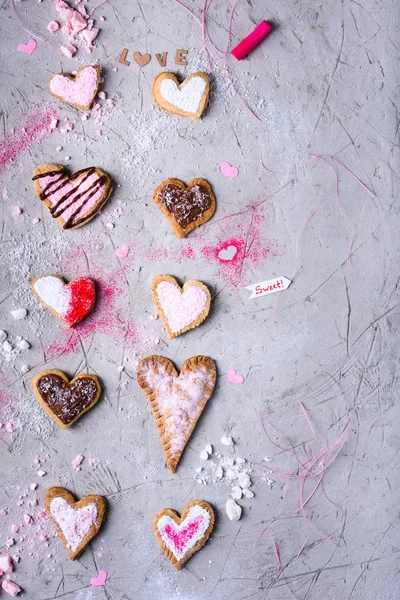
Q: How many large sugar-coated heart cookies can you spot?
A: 1